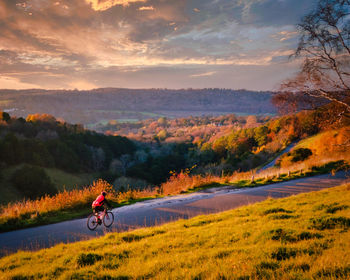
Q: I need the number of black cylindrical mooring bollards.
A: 0